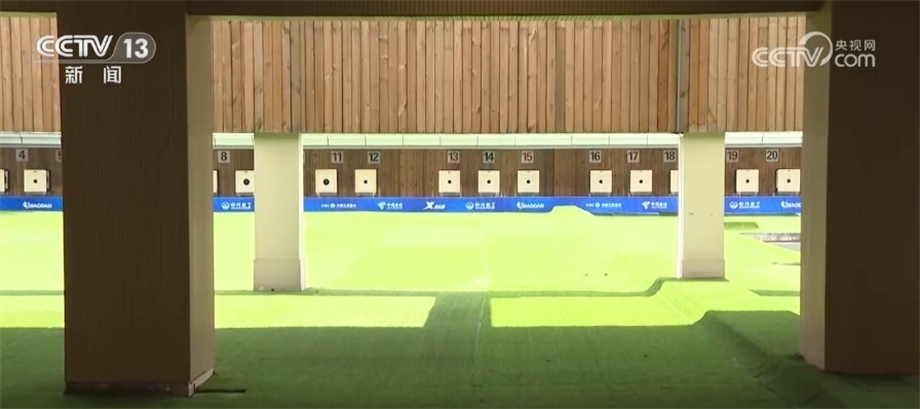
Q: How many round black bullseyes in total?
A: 11